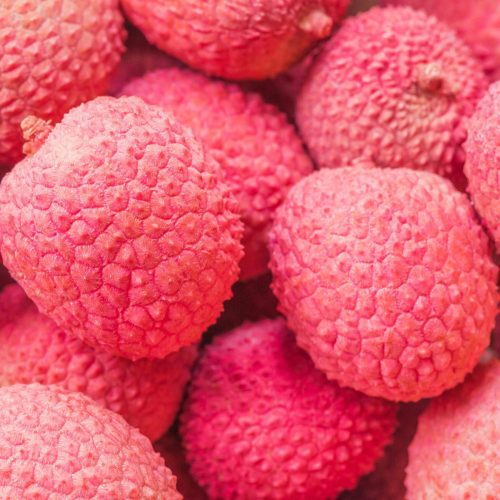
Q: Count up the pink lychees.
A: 12